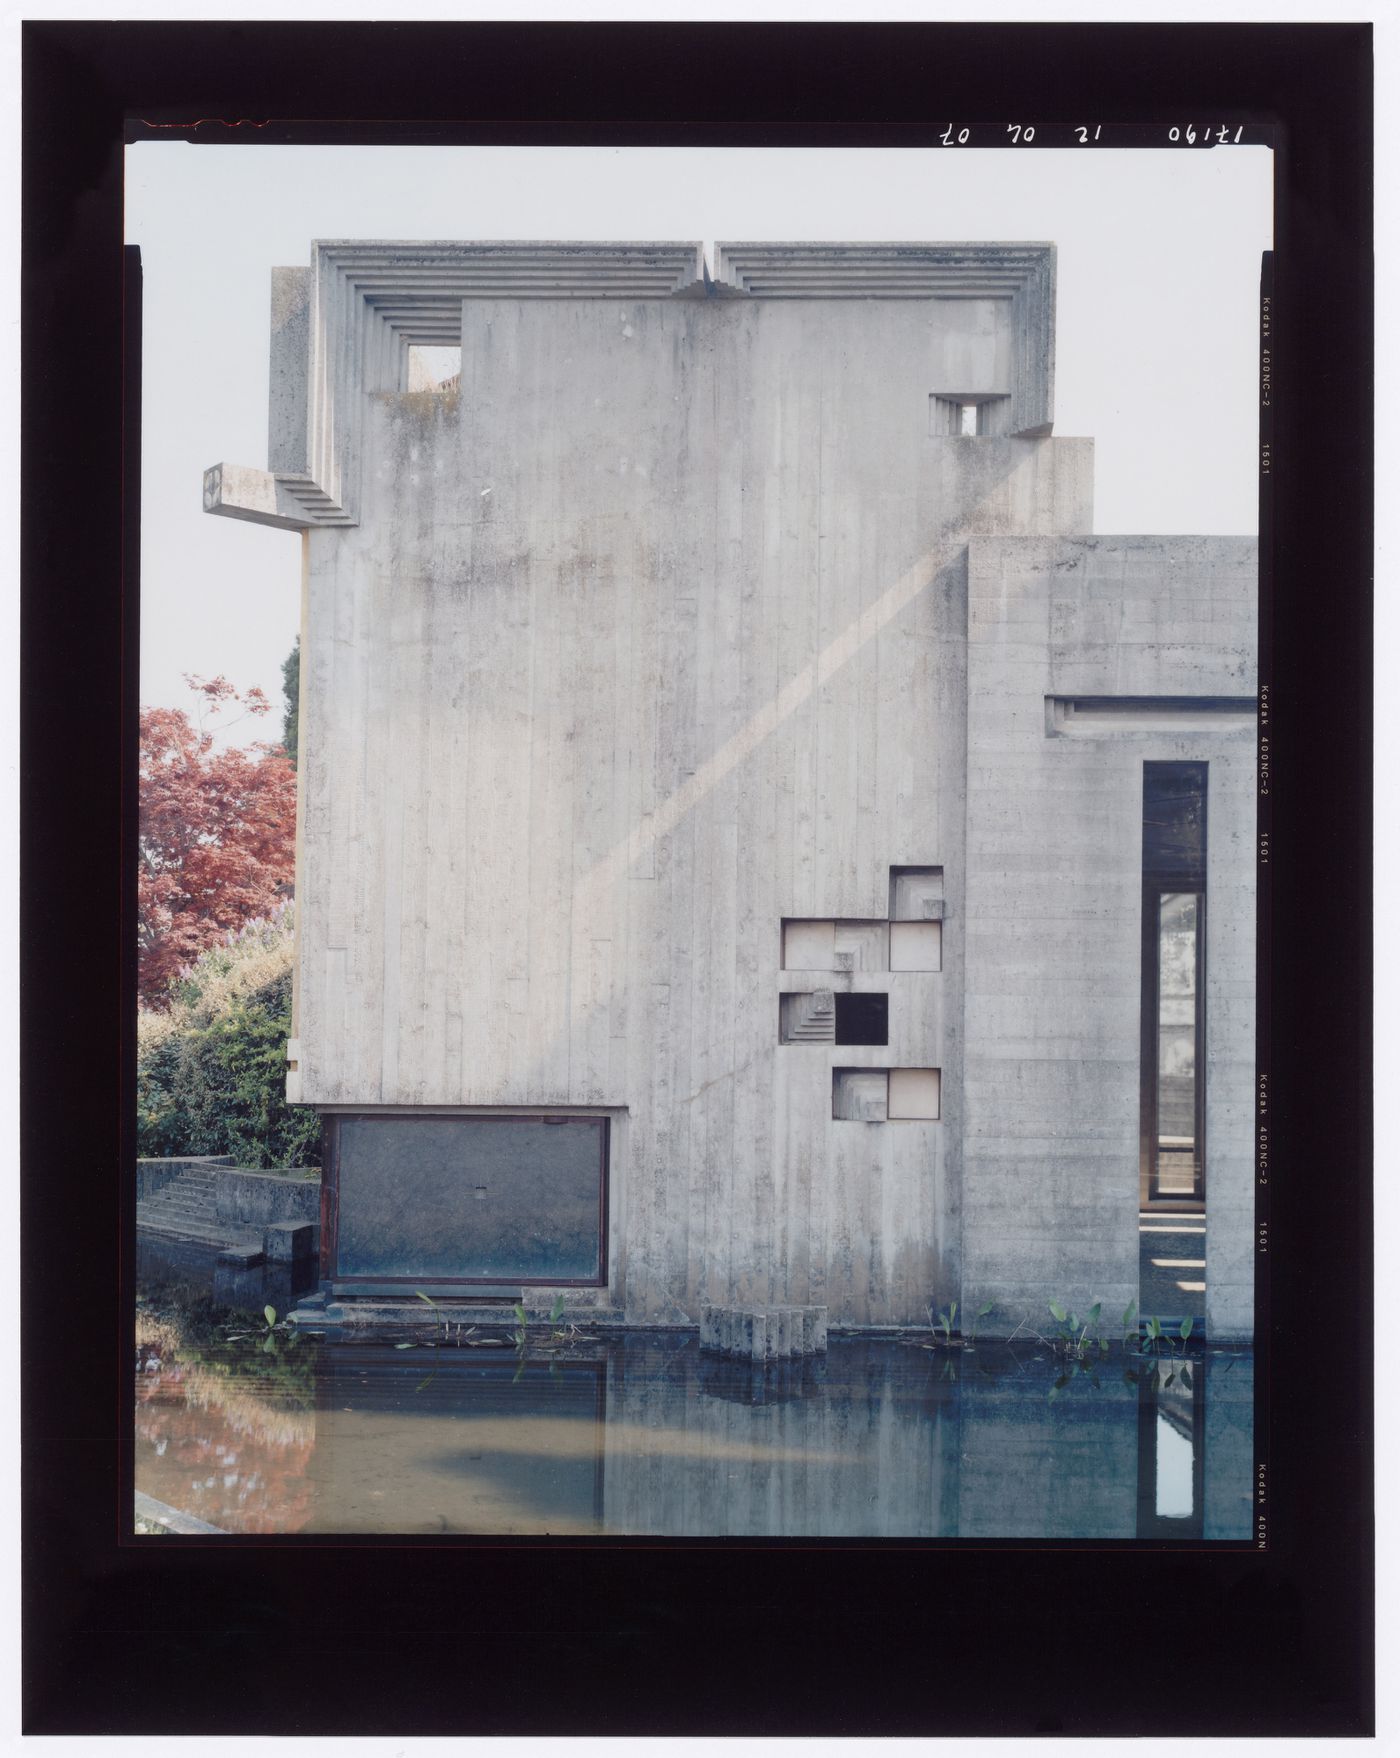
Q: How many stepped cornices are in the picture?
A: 2